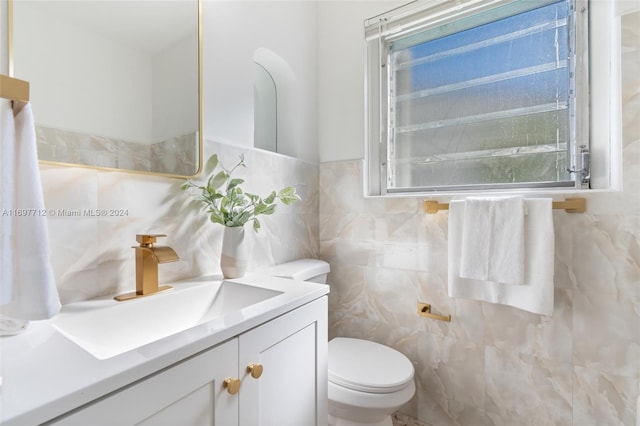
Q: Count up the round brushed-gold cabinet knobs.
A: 2